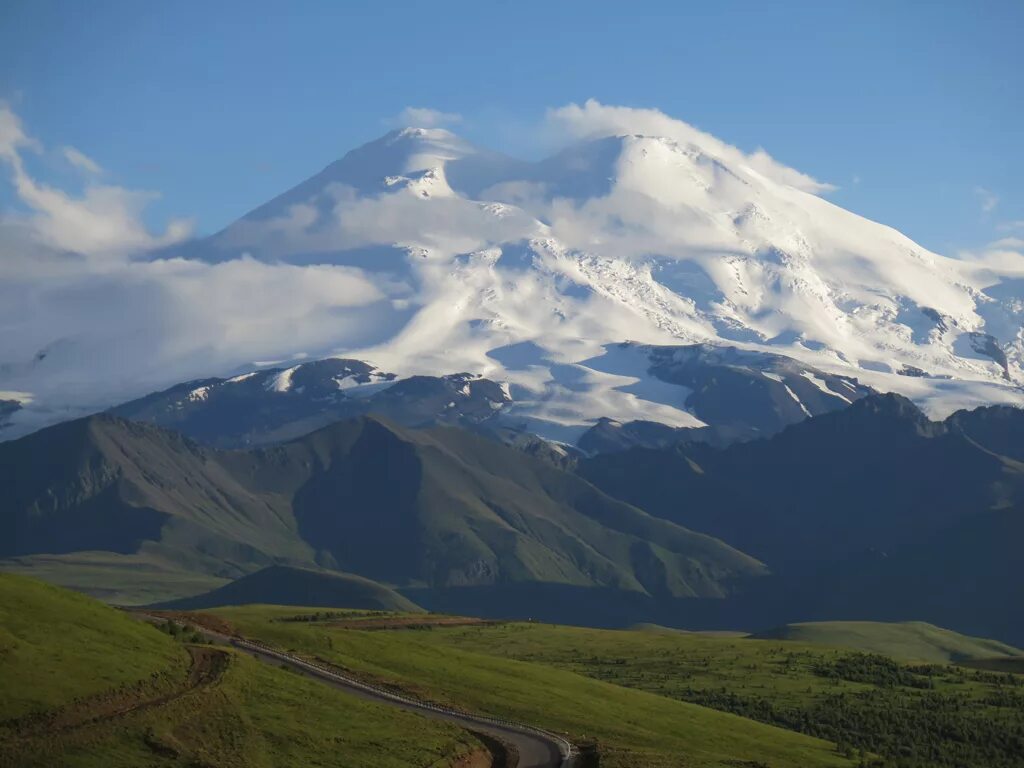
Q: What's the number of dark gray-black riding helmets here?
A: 0